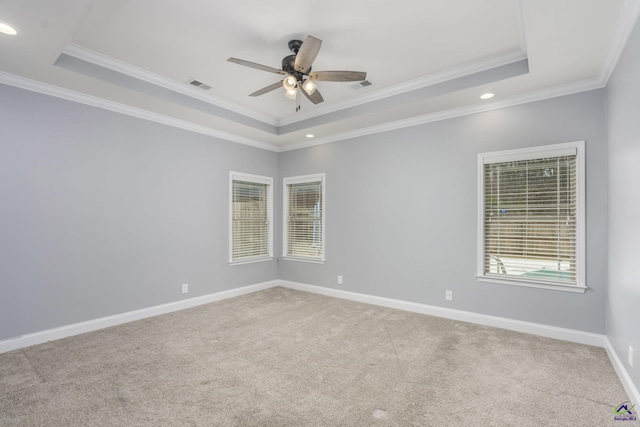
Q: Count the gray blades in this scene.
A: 5